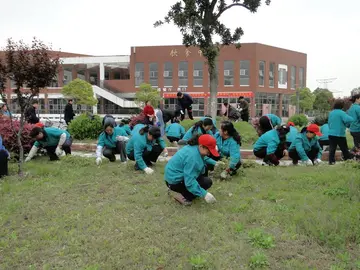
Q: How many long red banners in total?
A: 1